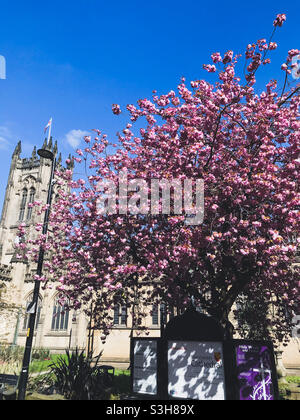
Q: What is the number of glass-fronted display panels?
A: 3